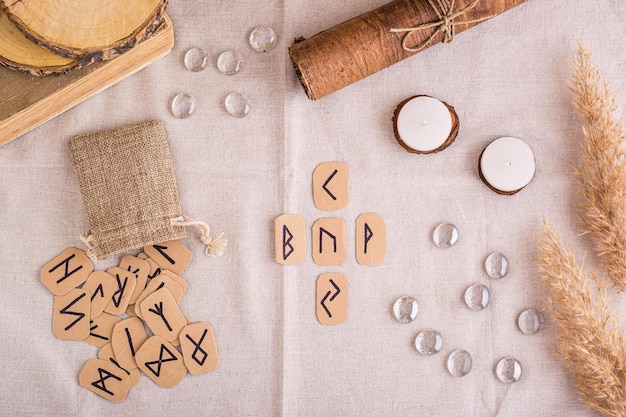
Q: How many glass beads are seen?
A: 13